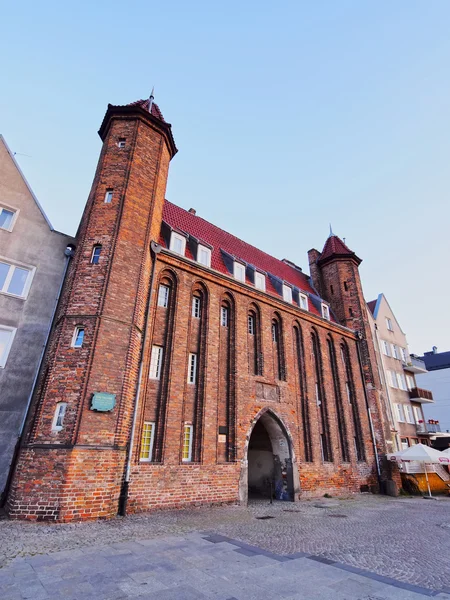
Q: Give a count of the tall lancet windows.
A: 9